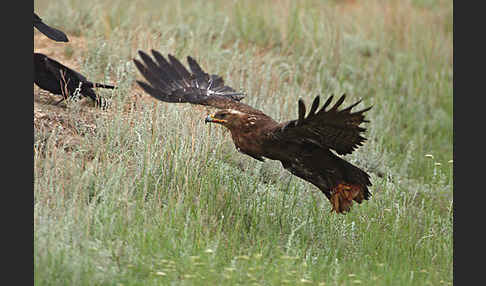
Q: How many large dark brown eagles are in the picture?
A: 1